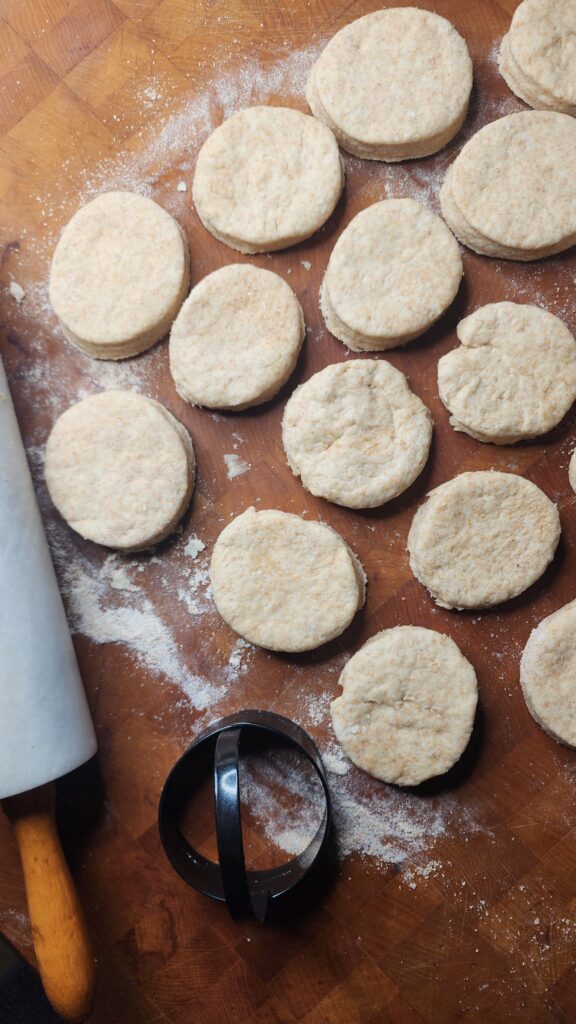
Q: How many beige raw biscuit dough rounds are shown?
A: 15